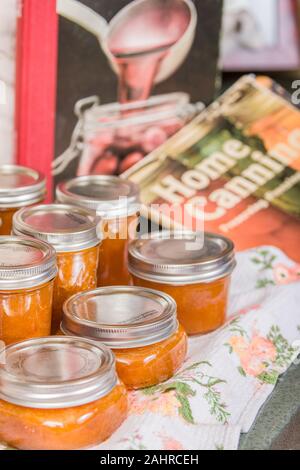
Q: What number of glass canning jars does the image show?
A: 7